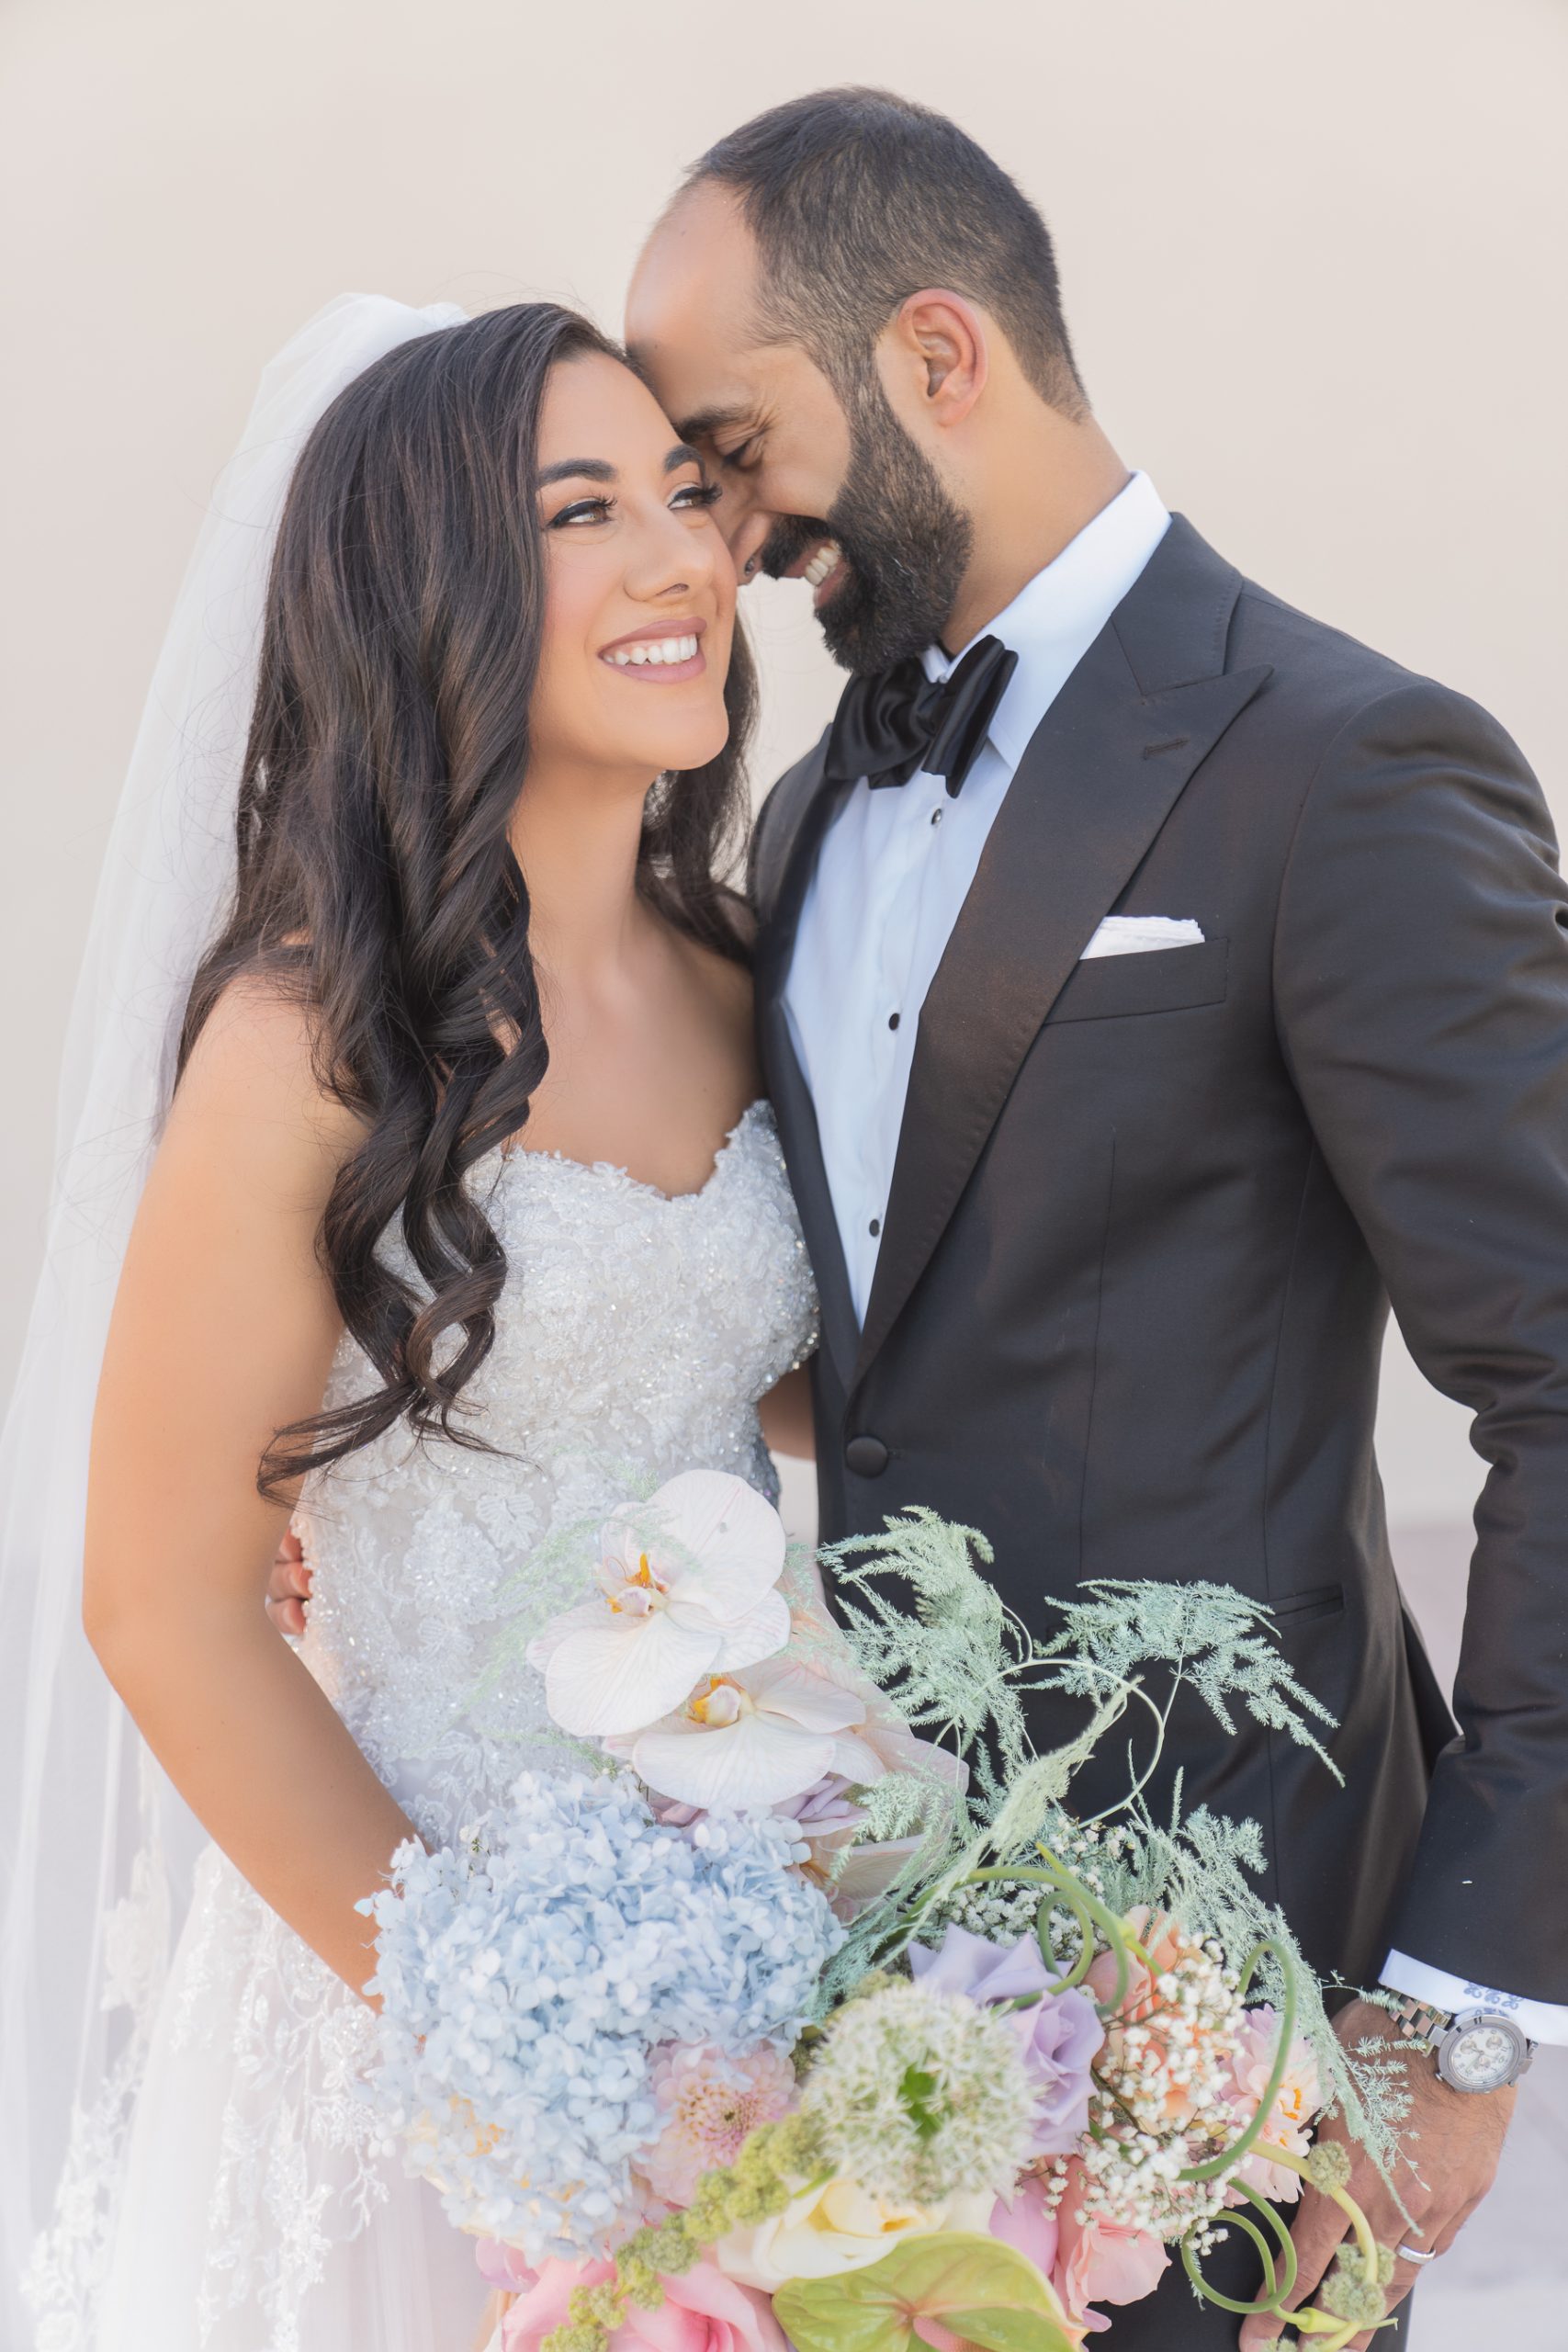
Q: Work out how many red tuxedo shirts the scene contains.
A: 0